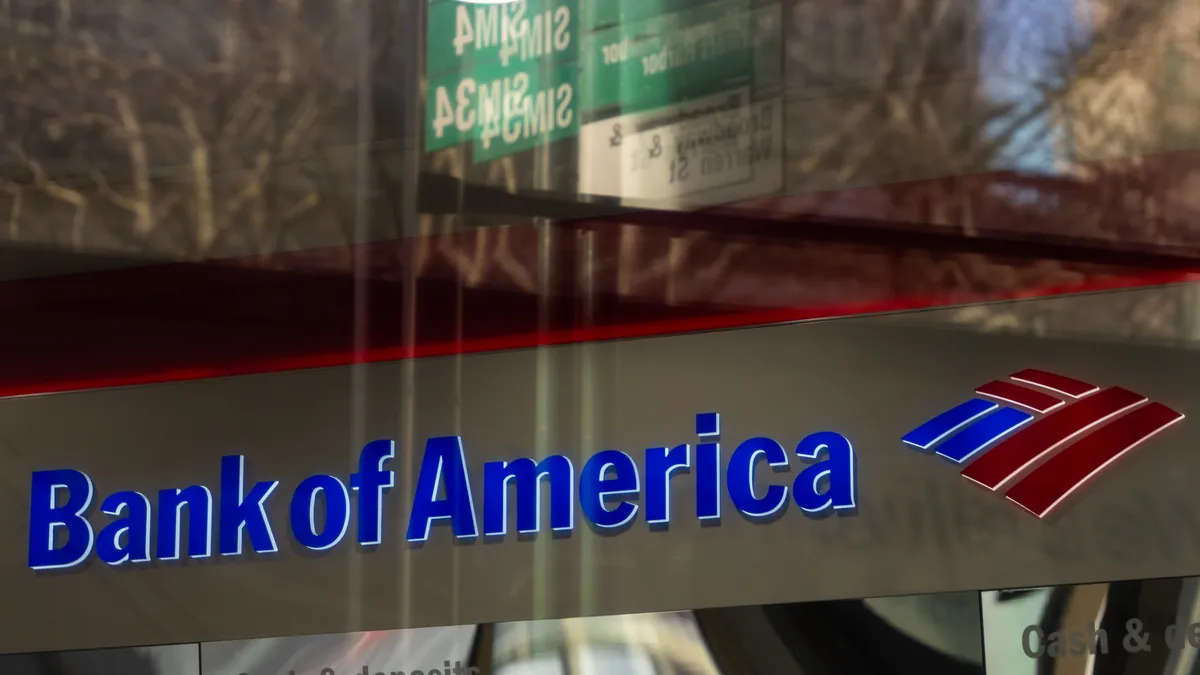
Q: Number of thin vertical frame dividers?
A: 2